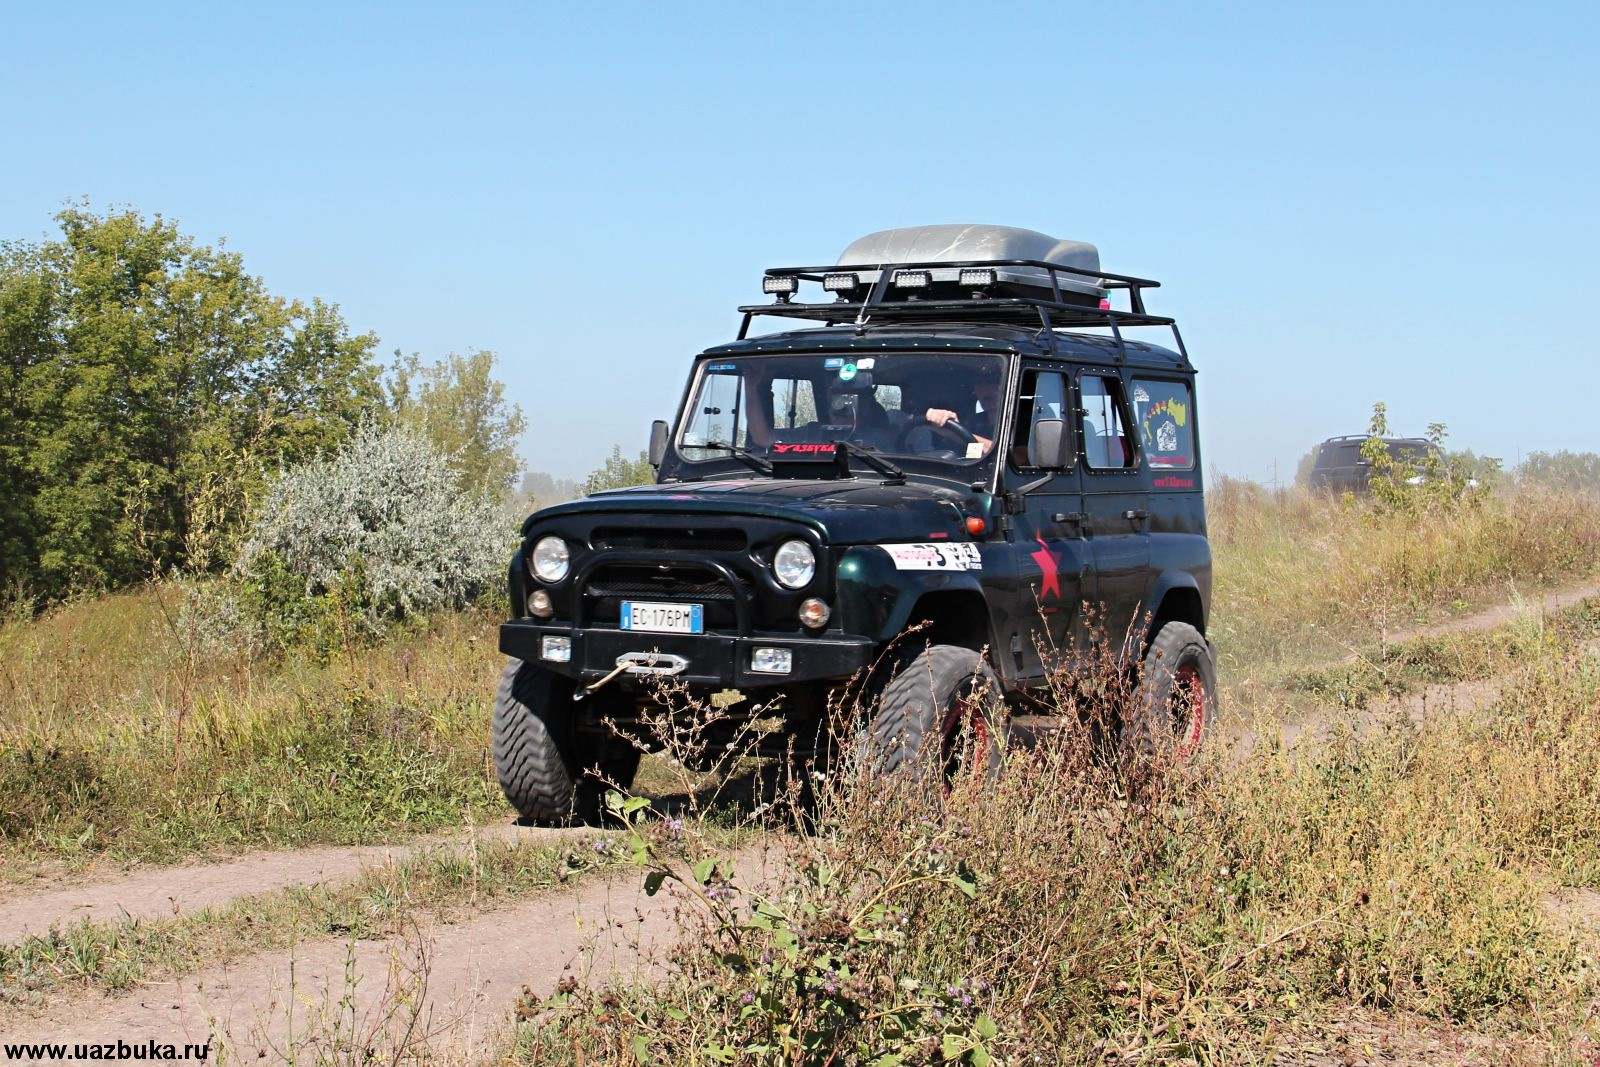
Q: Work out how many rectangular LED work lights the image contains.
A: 4